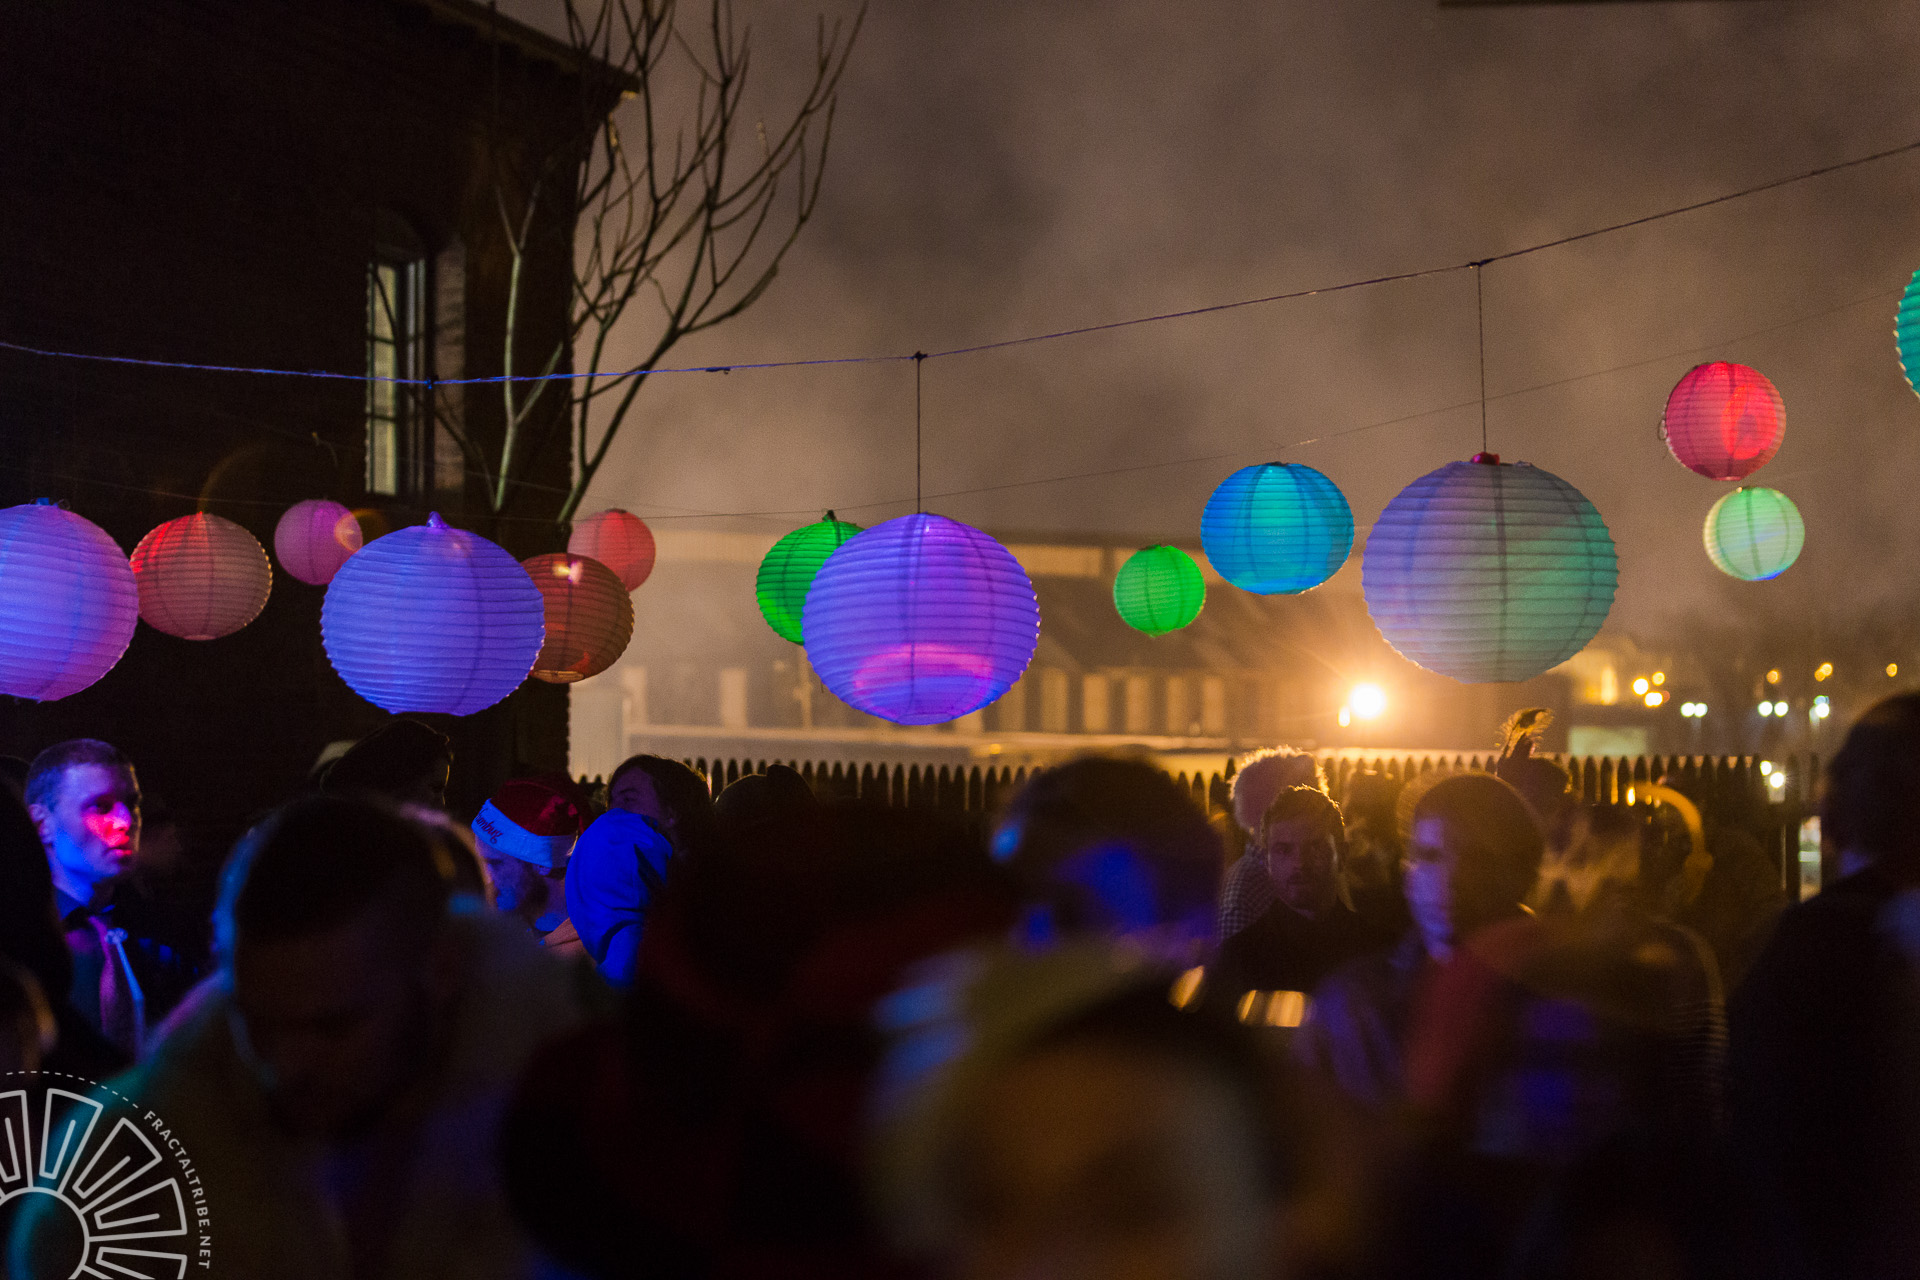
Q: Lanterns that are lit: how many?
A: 14